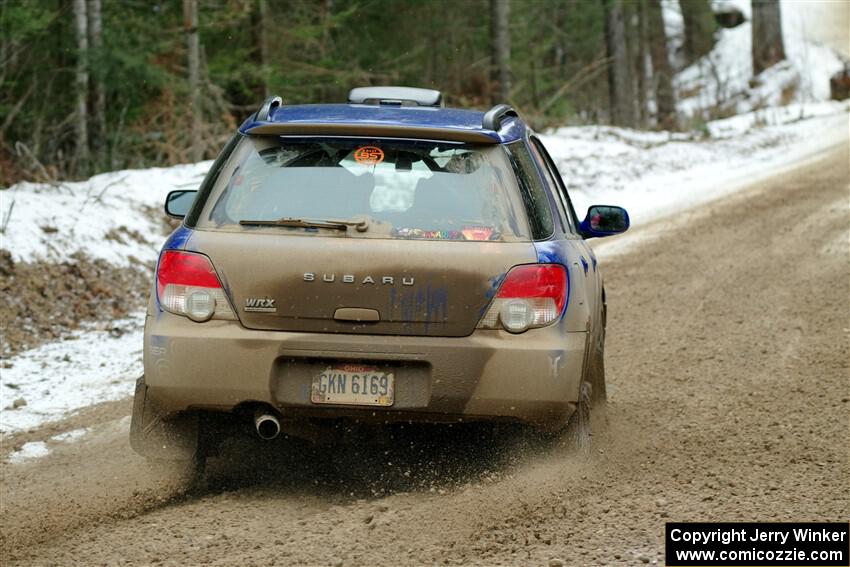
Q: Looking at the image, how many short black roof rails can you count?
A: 2